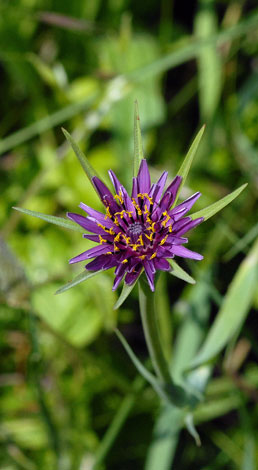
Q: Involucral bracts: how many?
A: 8